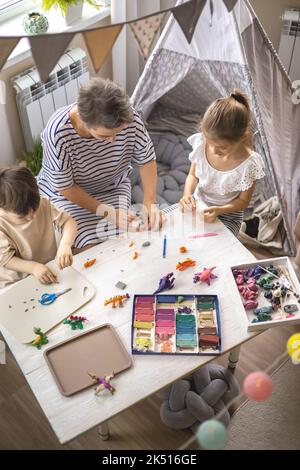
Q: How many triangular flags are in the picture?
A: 6